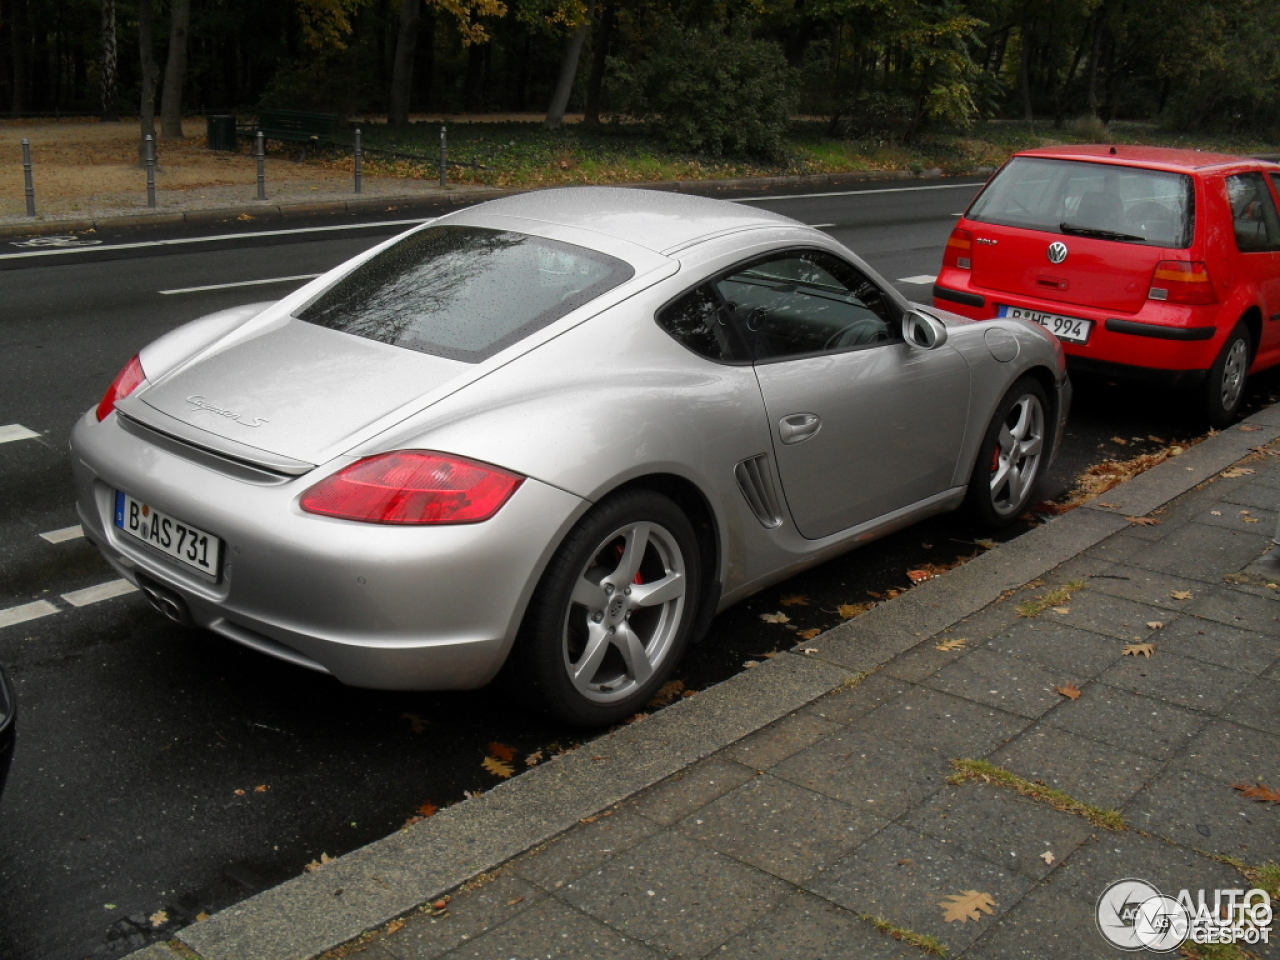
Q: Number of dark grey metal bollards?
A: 5